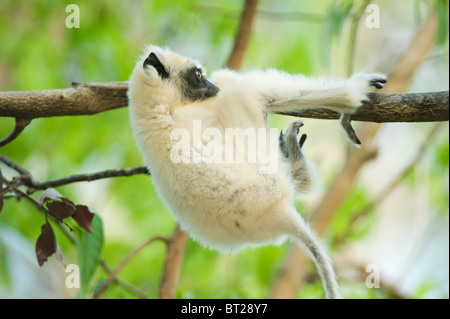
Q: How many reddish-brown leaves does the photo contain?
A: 3